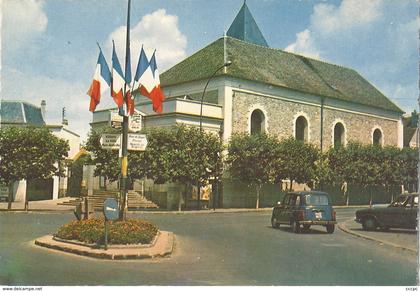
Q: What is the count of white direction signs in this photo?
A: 2